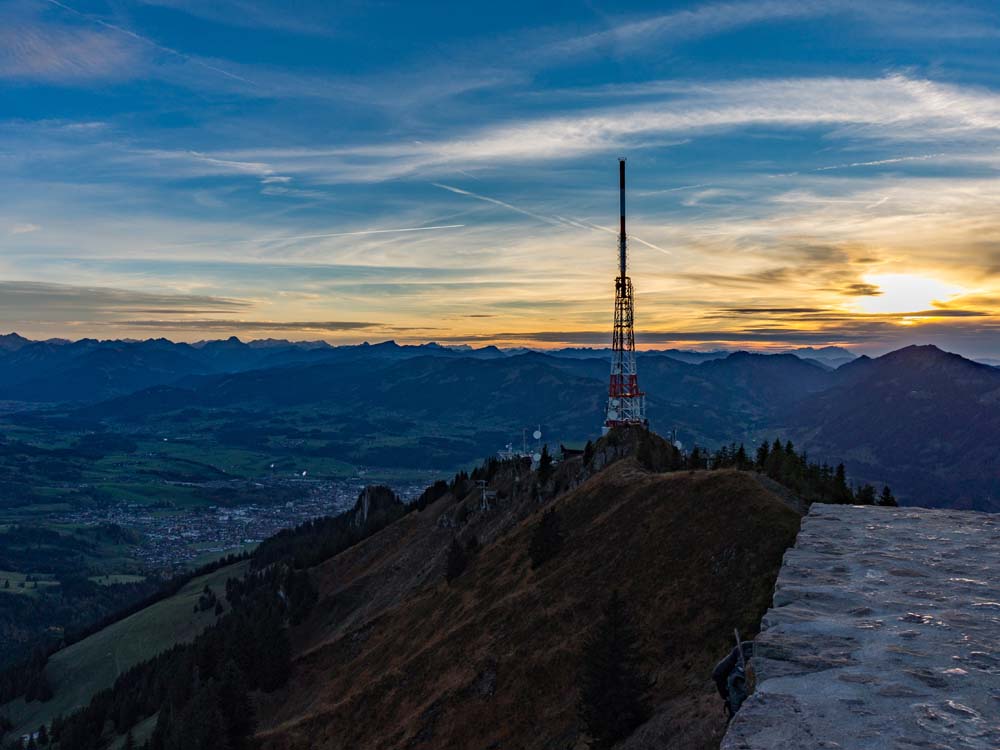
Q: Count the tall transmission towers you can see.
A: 1